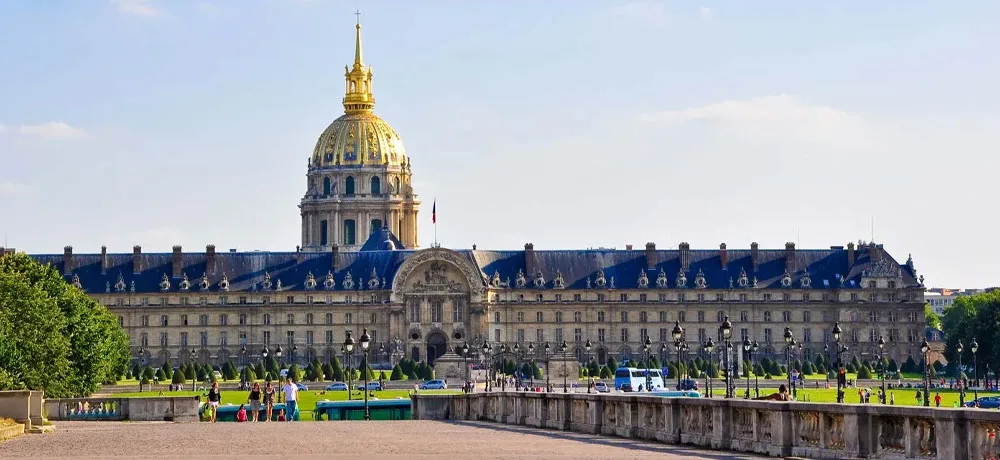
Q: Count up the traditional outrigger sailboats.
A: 0